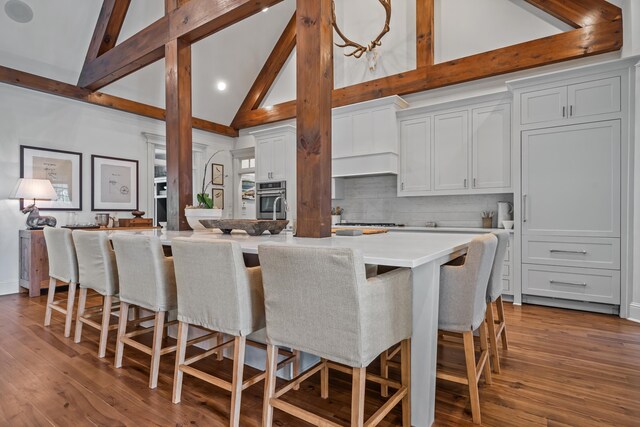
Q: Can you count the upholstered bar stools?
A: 7